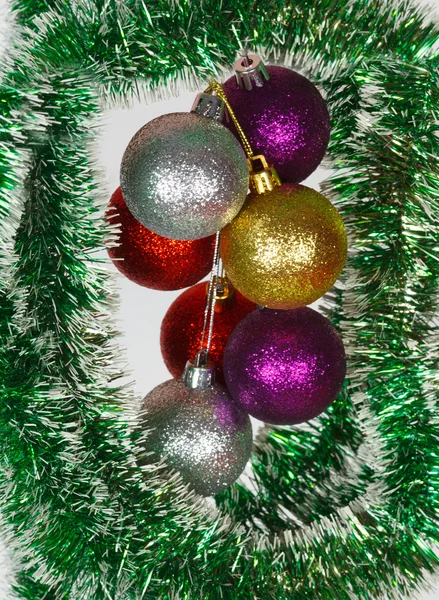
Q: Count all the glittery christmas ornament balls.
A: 7